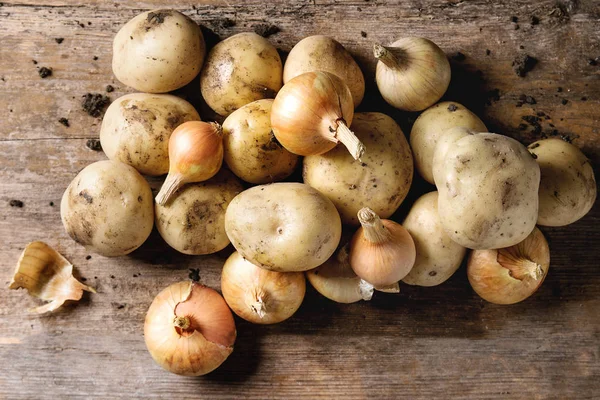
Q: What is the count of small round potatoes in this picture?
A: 13